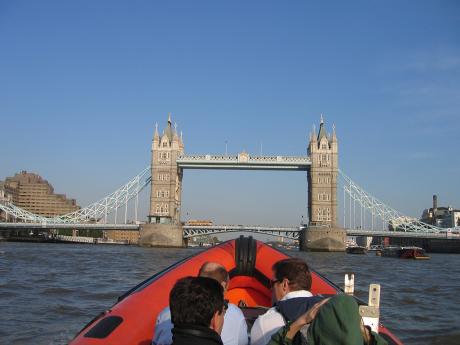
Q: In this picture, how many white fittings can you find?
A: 2